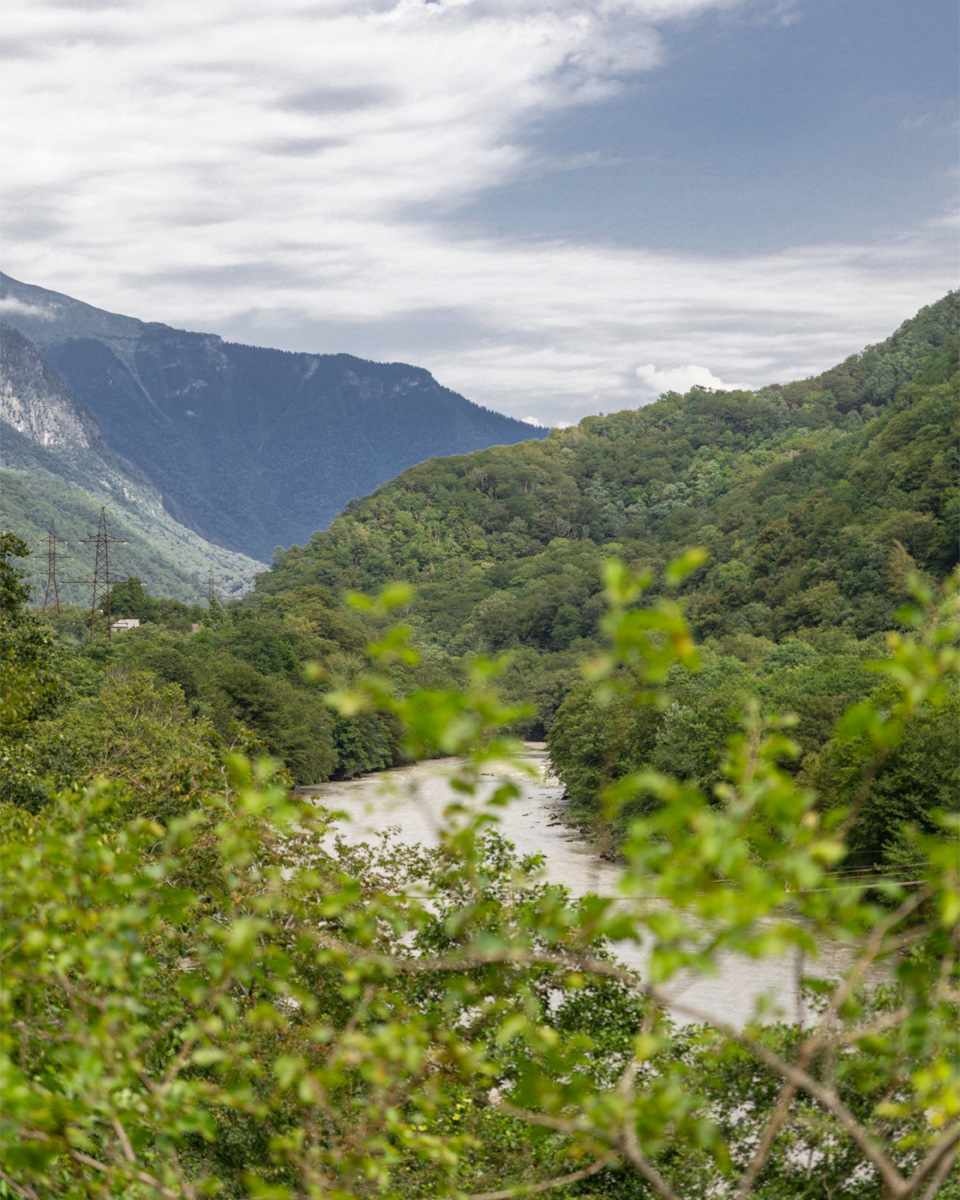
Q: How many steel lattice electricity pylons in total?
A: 3